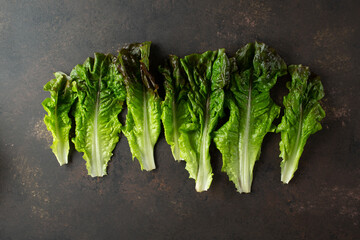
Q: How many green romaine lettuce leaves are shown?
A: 7